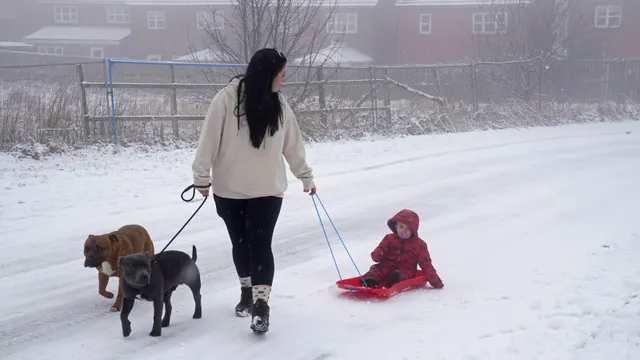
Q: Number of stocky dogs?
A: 2